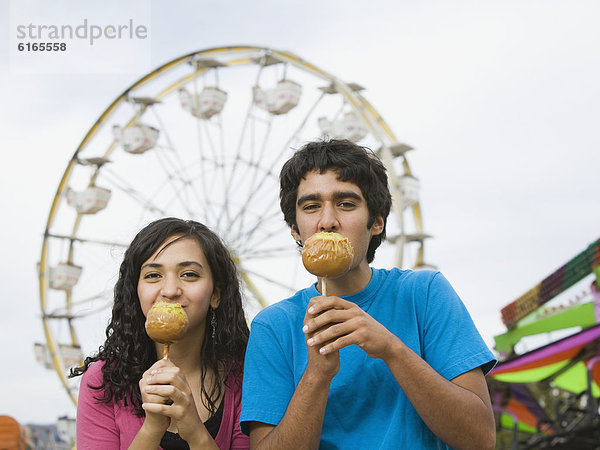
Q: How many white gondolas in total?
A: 8